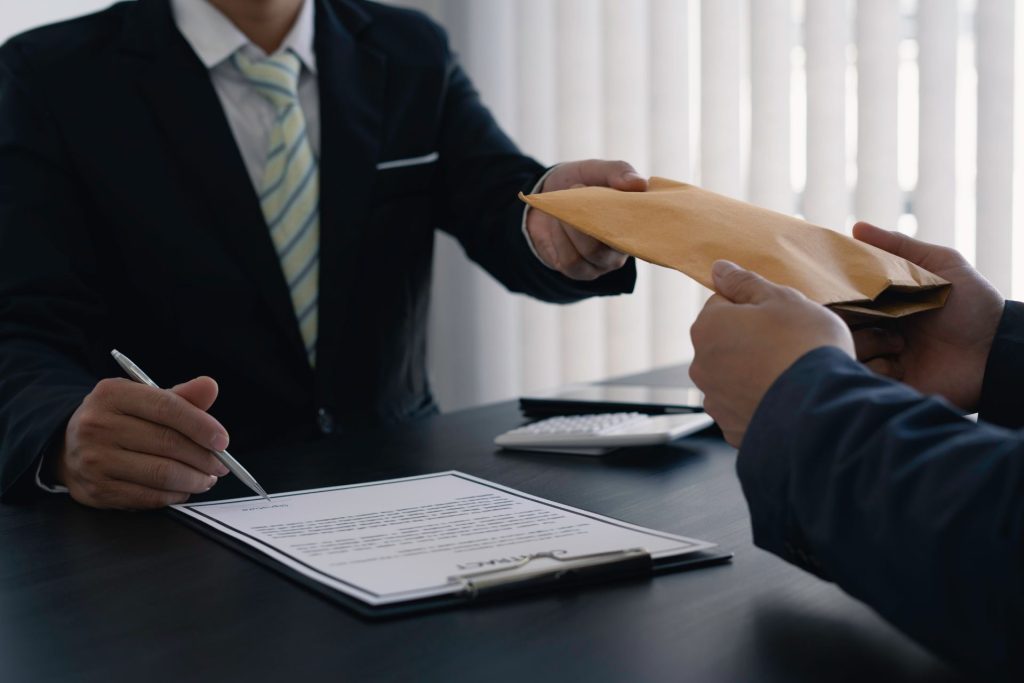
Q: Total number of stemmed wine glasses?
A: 0